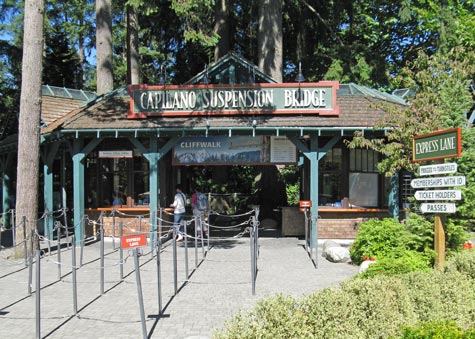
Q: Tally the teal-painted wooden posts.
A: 6